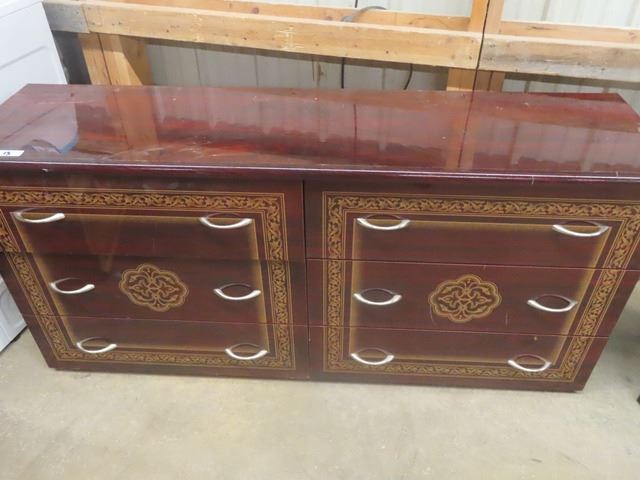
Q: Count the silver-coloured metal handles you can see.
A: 12